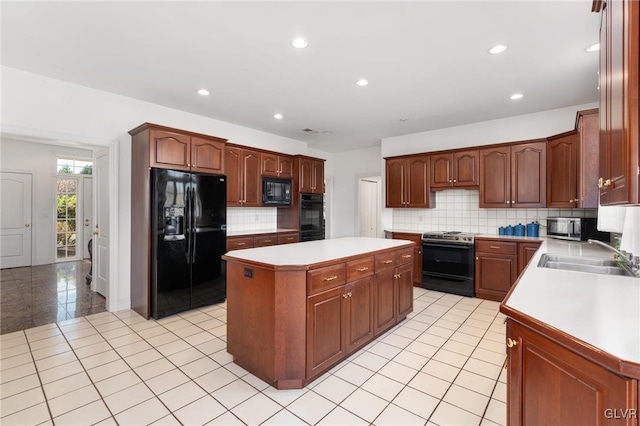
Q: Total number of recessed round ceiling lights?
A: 7